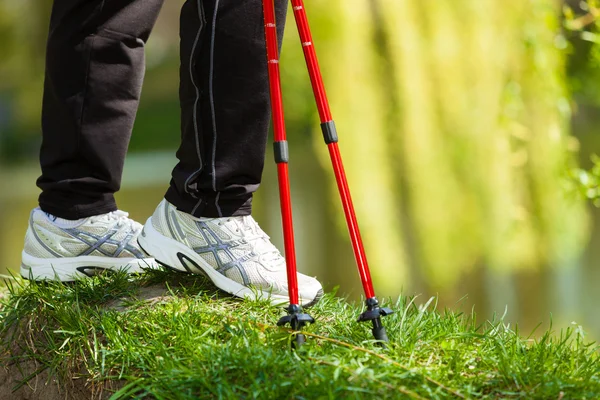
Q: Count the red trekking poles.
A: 2